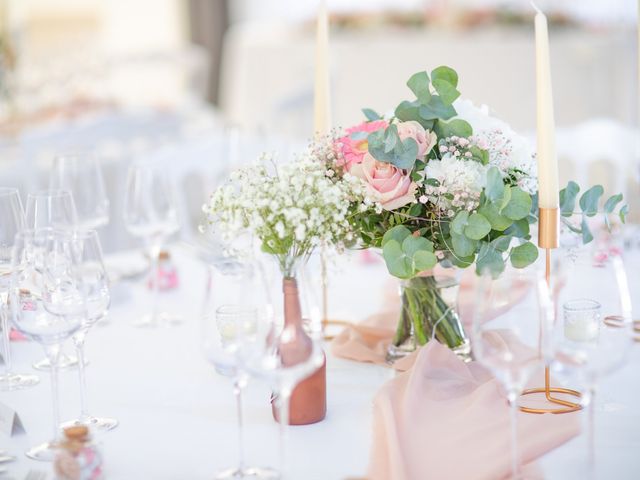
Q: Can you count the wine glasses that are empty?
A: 10